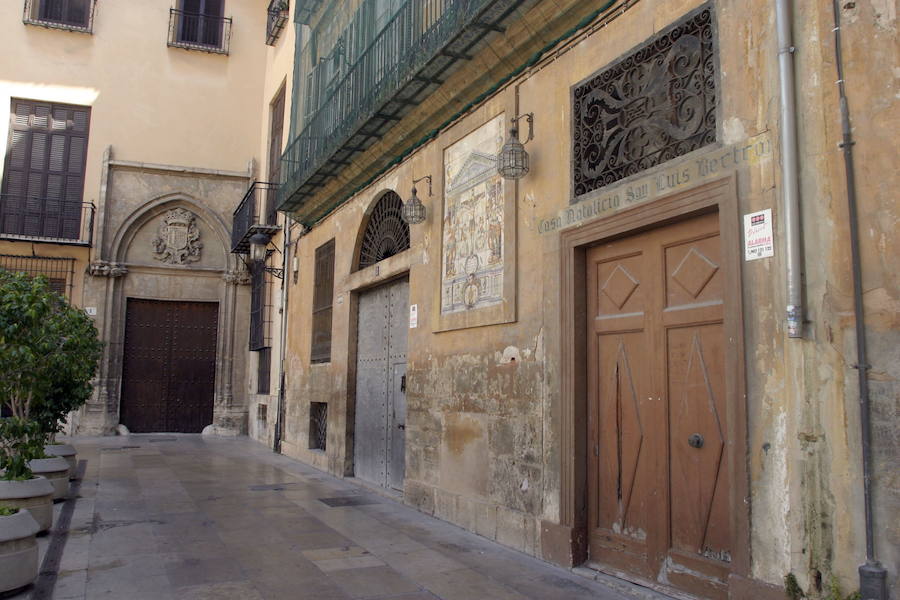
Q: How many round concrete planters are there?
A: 4